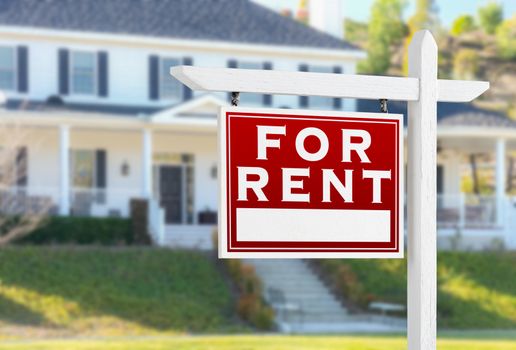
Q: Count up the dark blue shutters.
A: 11